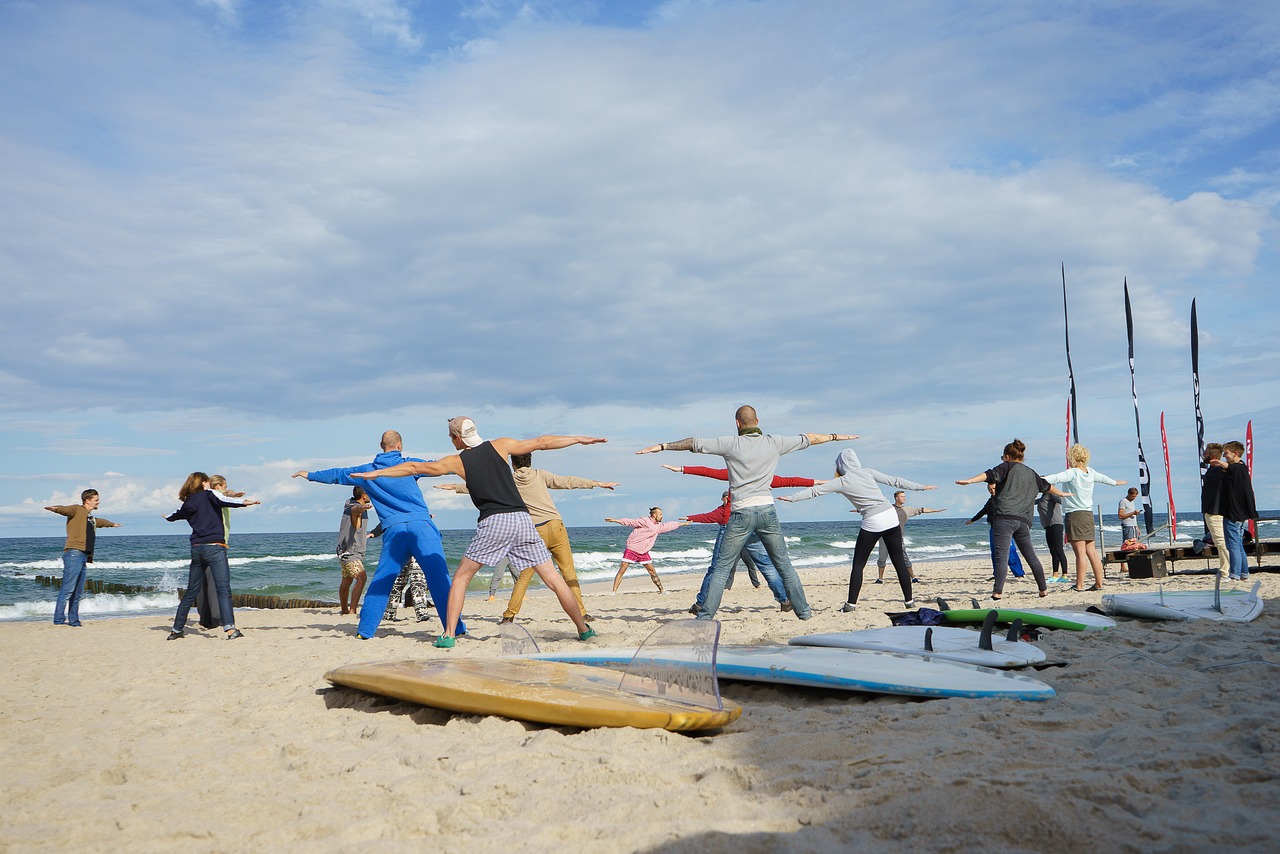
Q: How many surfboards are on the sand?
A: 5